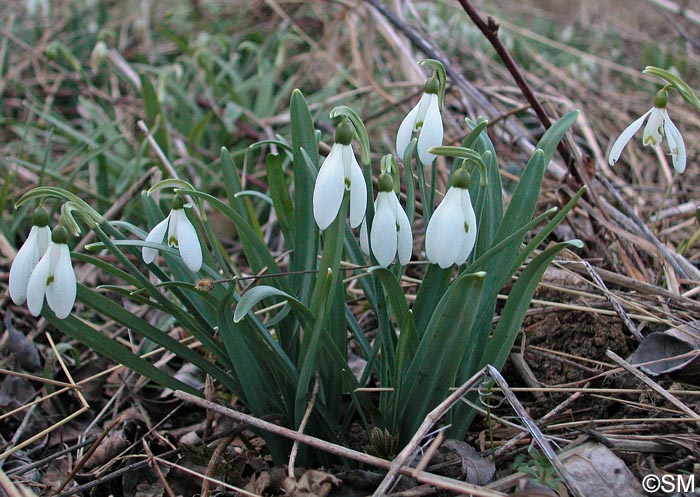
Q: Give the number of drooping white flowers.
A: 8